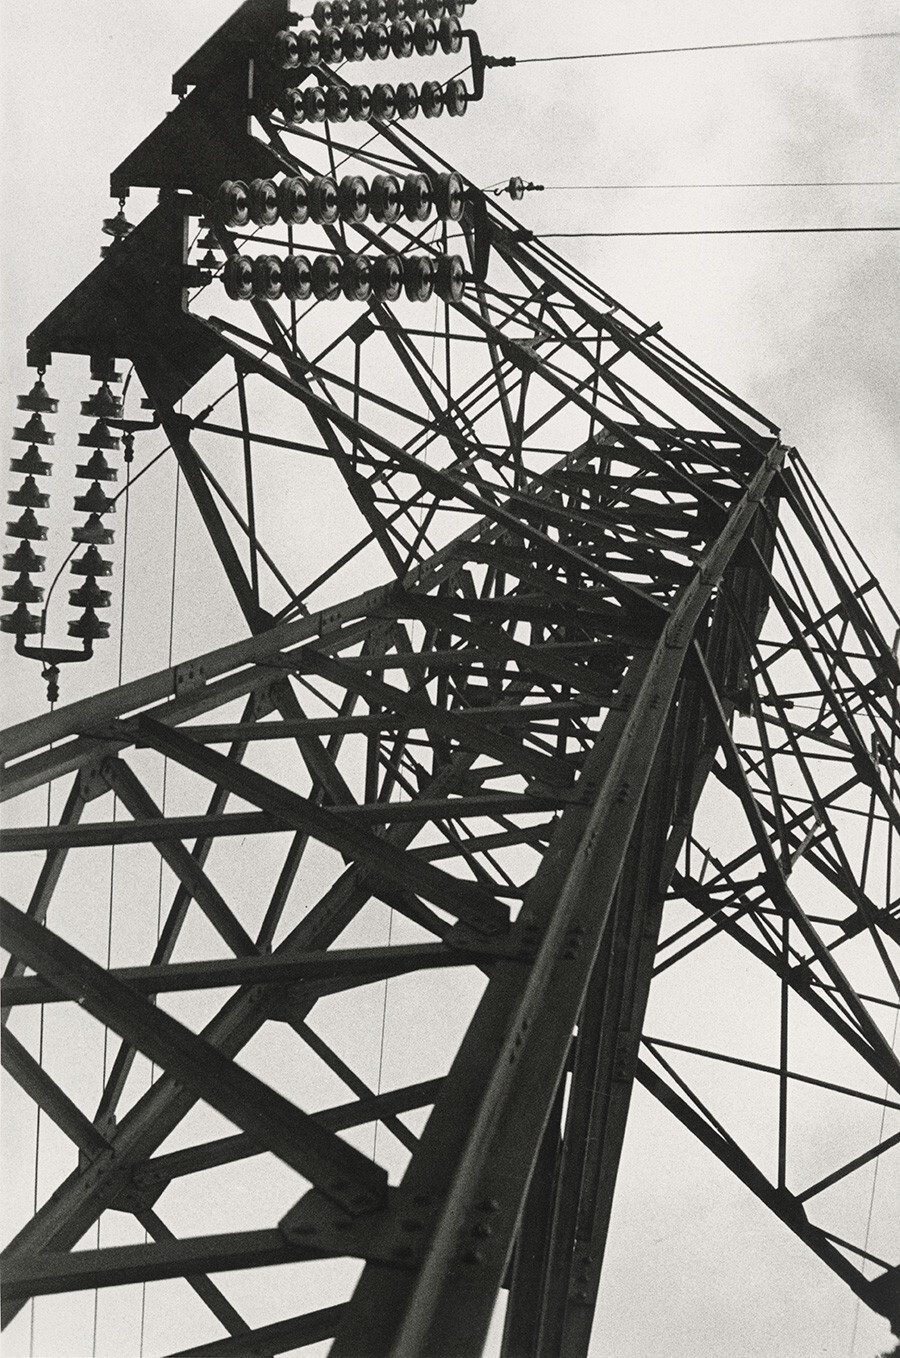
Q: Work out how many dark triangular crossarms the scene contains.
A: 3